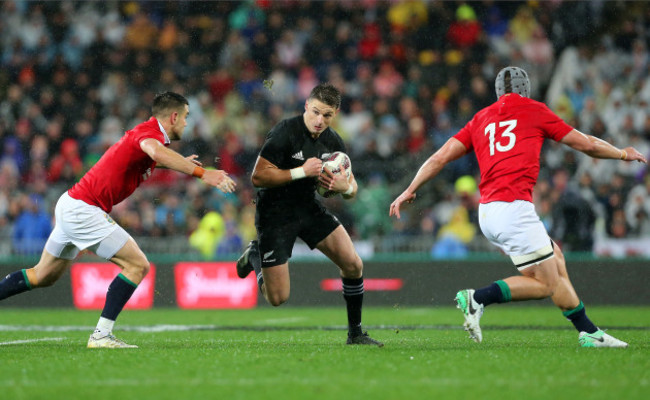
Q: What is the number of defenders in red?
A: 2